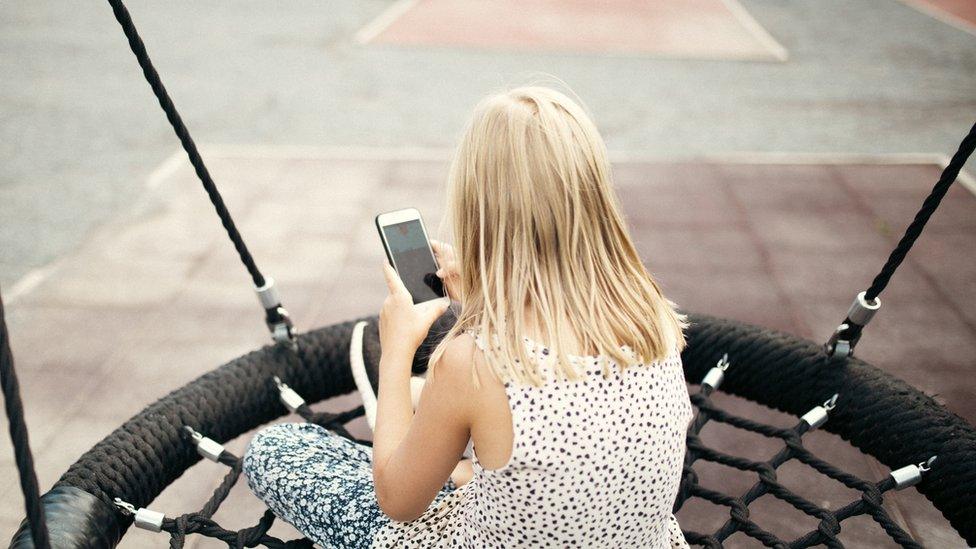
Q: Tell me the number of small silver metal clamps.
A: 6